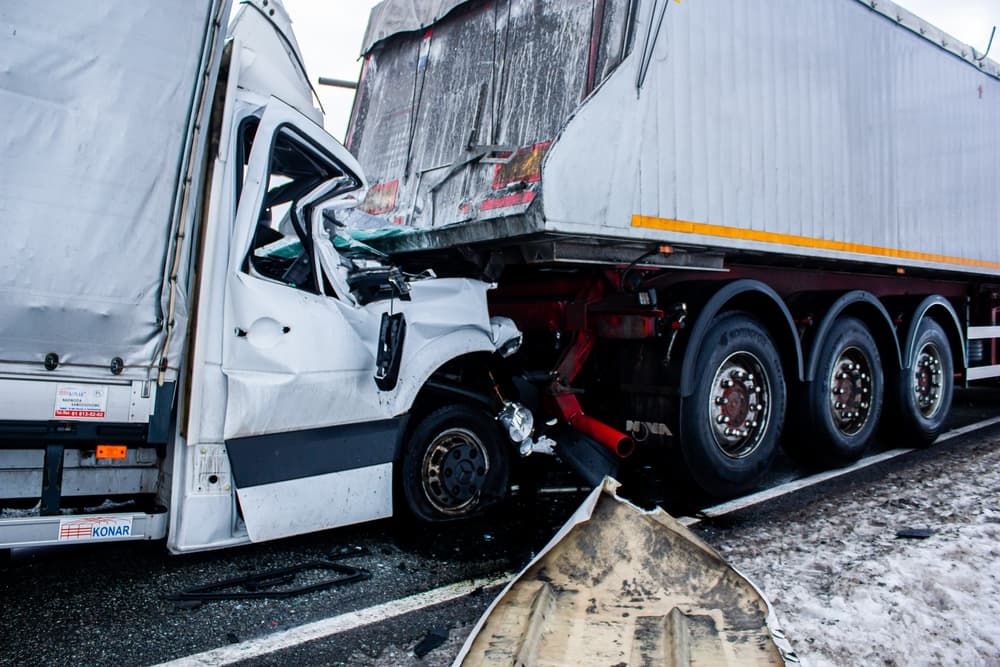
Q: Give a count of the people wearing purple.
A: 0